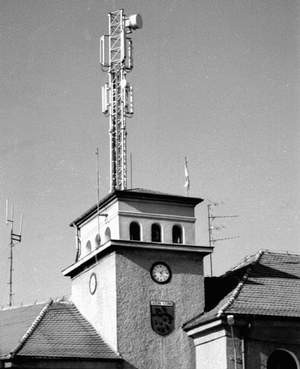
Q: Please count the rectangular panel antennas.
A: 4